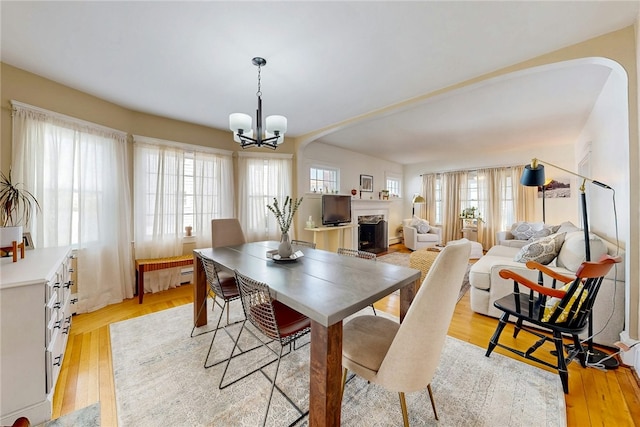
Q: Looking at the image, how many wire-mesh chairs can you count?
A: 4